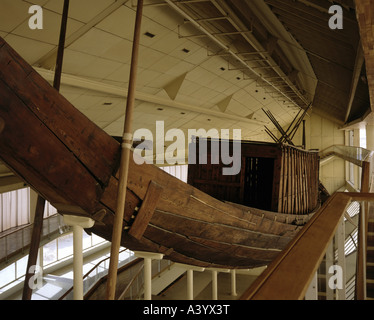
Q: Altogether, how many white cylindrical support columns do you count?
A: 5